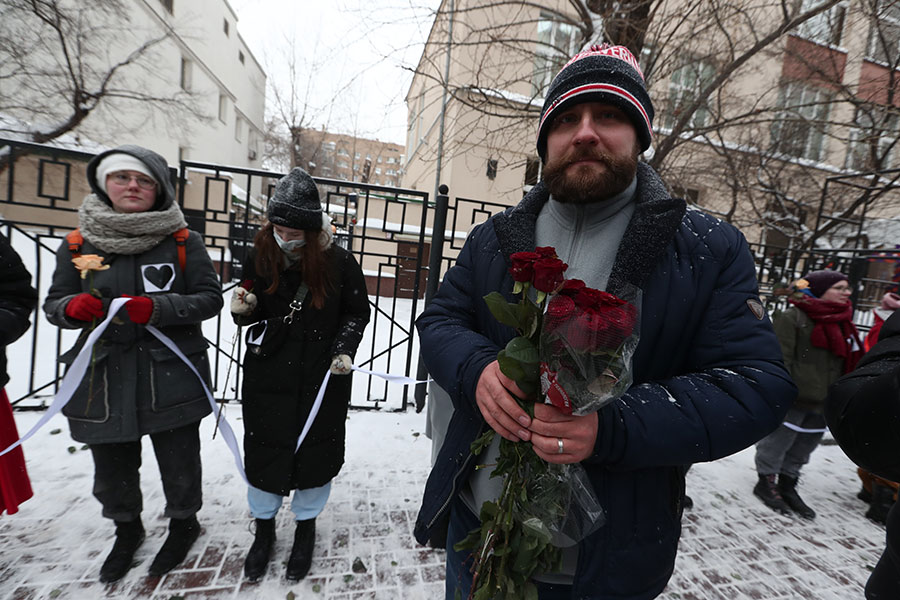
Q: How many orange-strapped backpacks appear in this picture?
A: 1